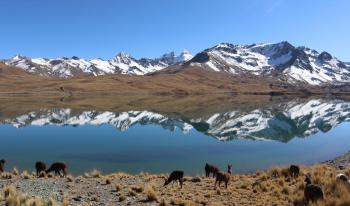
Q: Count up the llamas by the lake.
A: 9